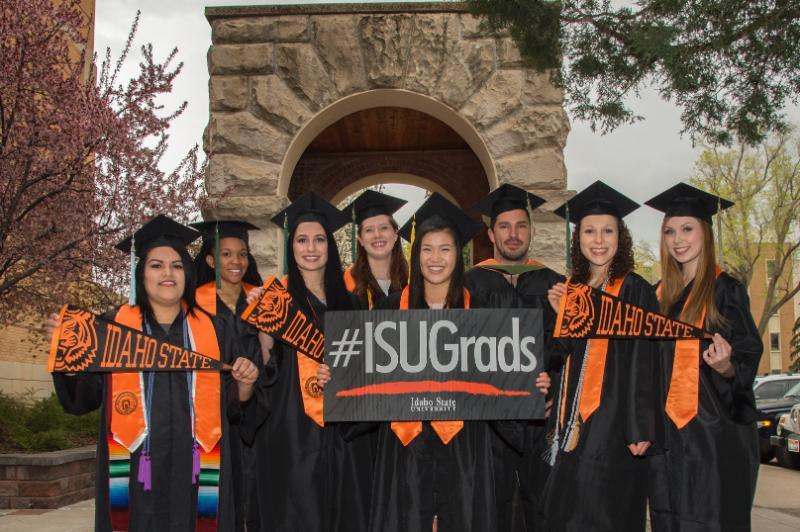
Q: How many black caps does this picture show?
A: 8